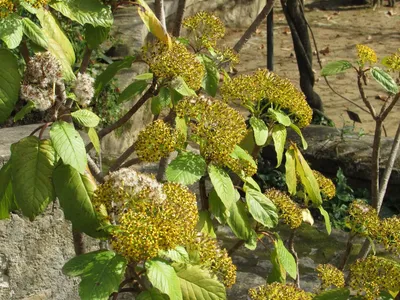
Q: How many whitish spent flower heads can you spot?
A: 3